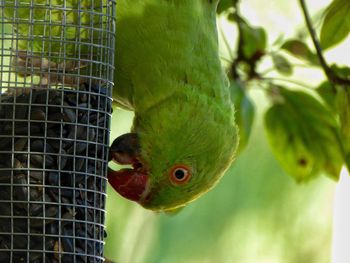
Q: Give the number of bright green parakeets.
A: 1